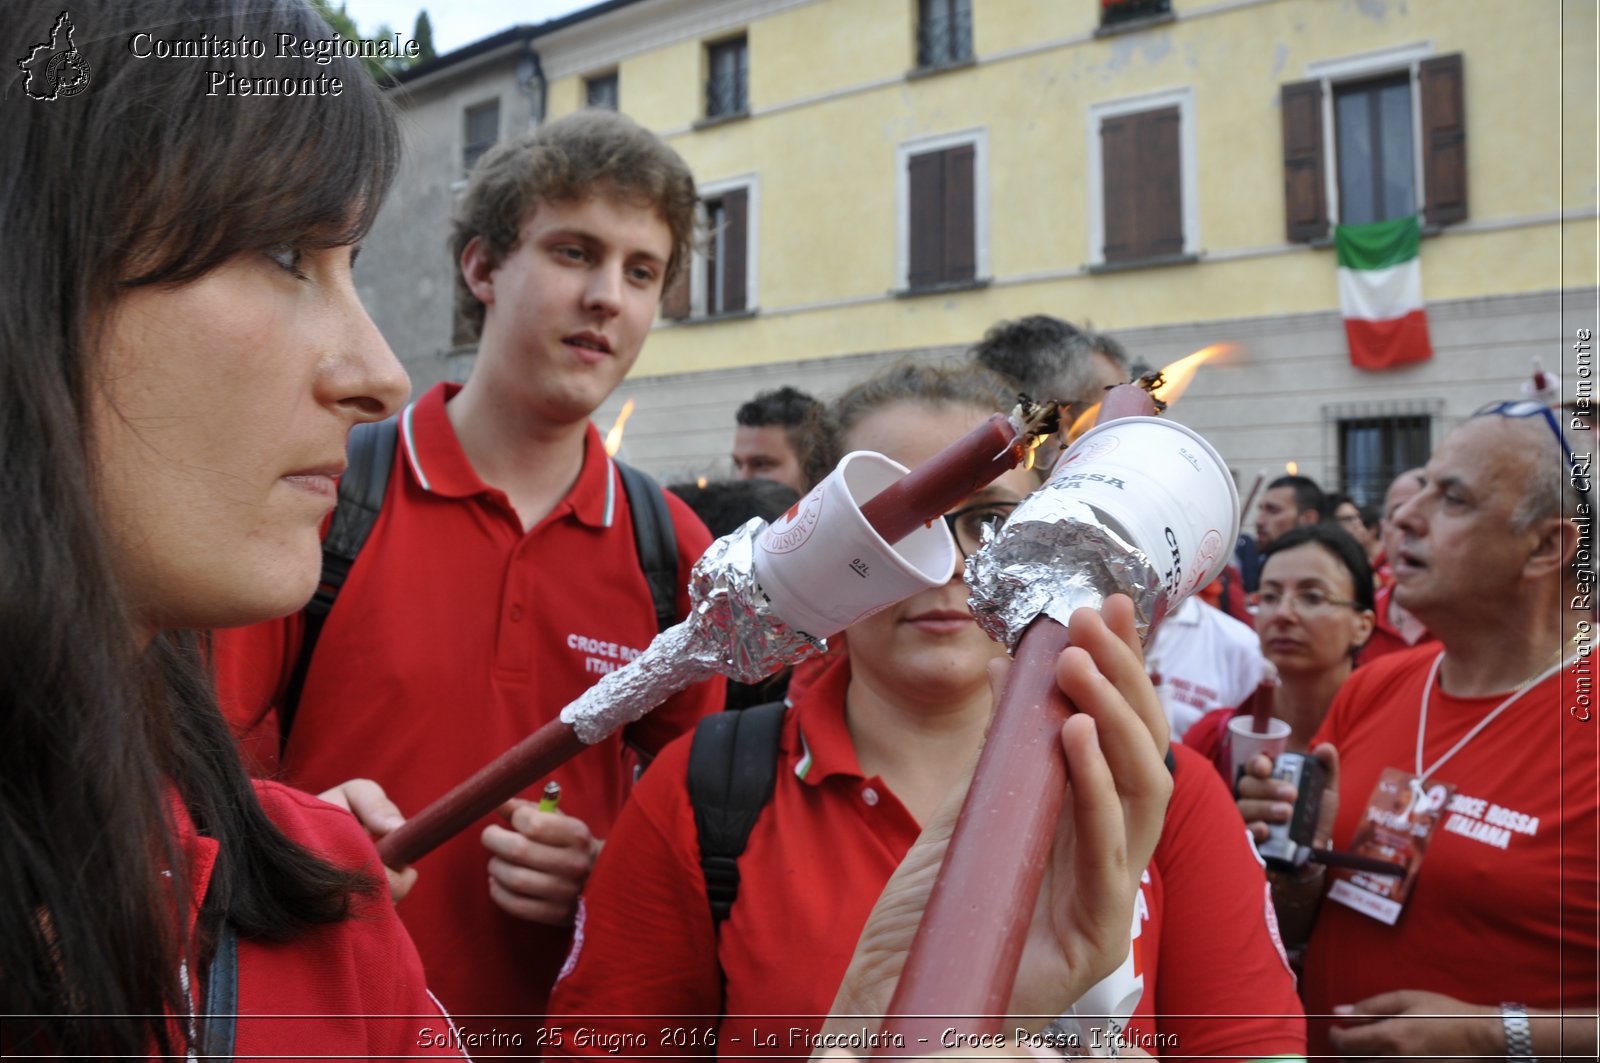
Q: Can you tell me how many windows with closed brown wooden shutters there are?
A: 2